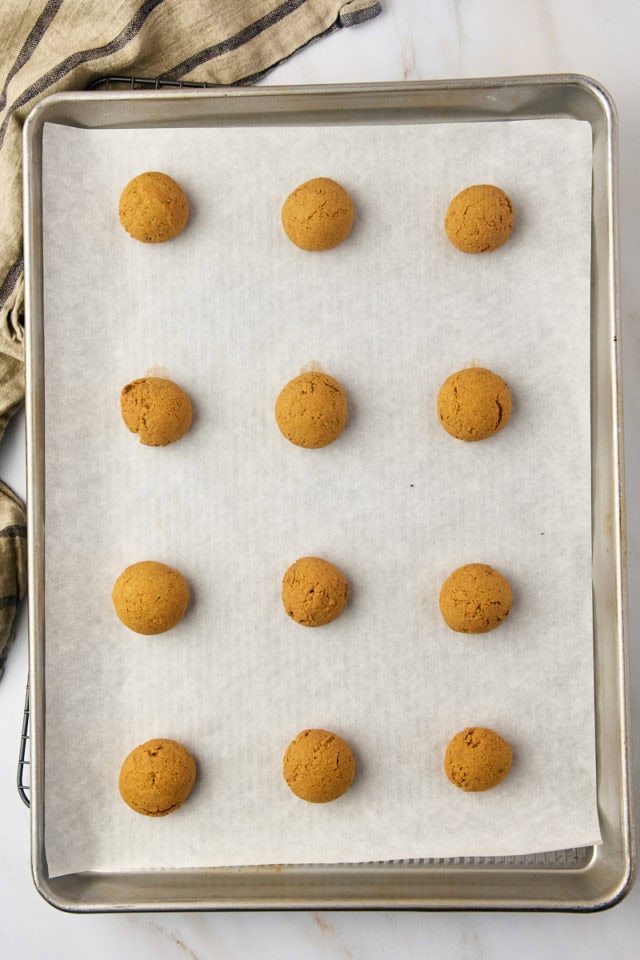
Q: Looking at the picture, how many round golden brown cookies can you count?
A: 12